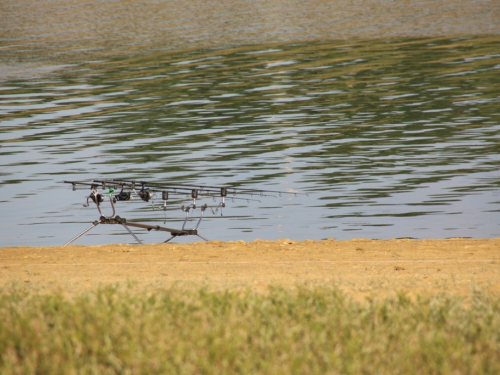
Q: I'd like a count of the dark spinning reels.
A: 3